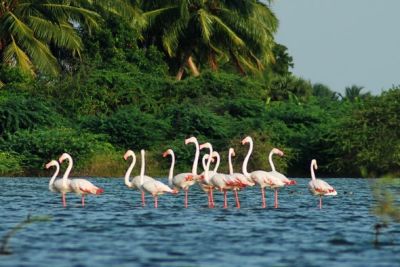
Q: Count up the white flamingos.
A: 13